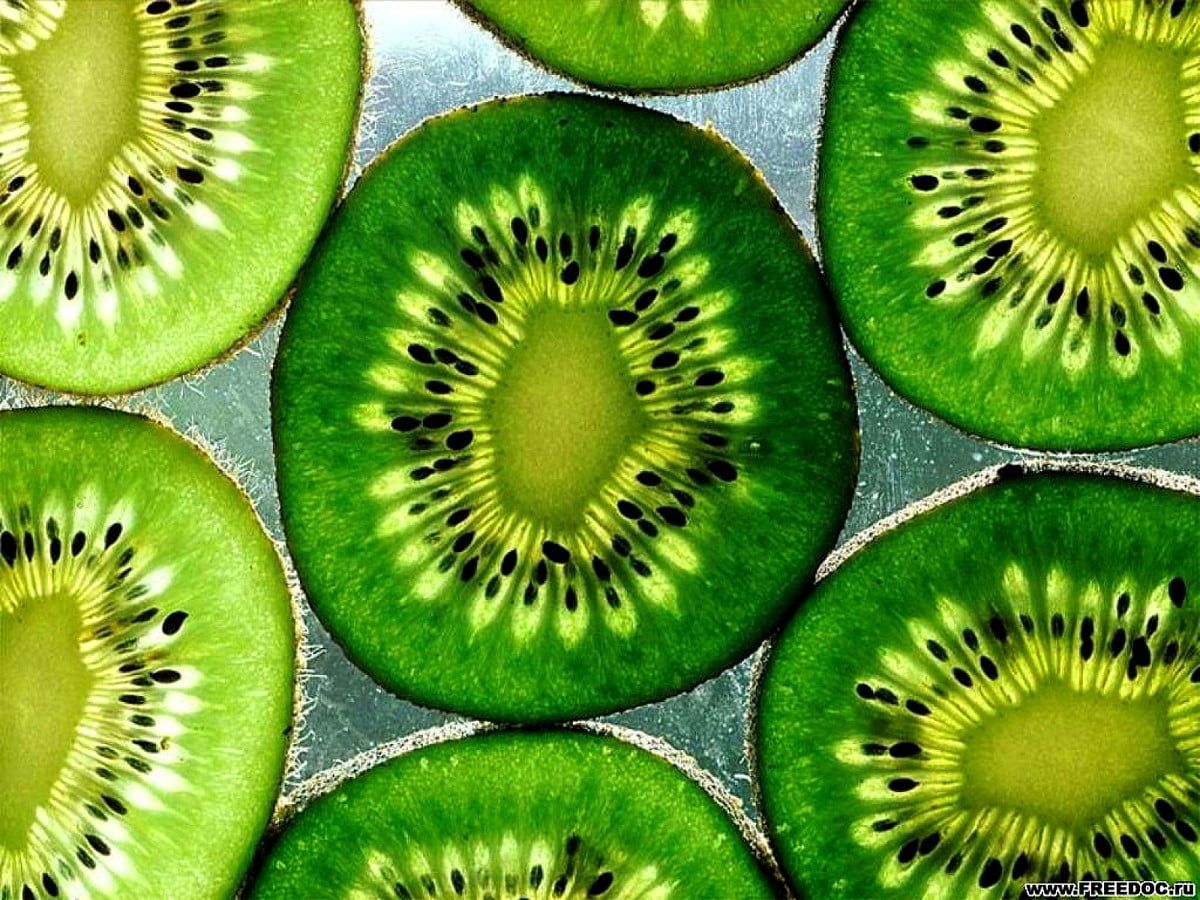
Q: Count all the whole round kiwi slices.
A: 1